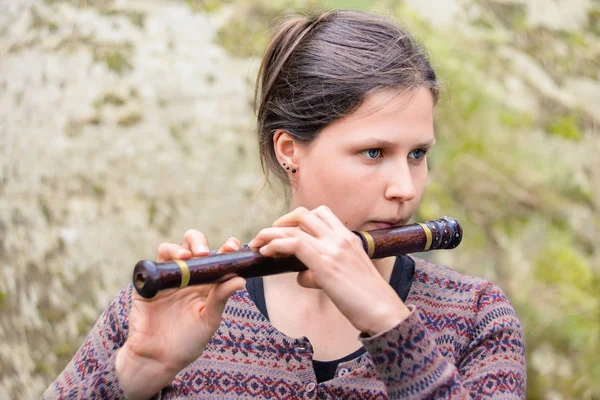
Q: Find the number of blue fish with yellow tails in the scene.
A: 0